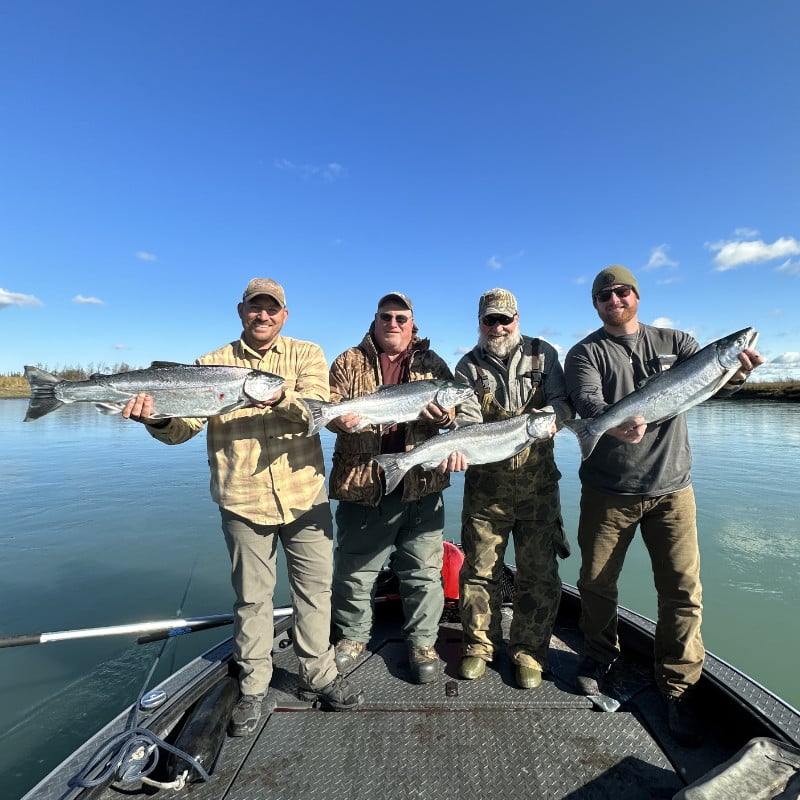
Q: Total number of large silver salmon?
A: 4